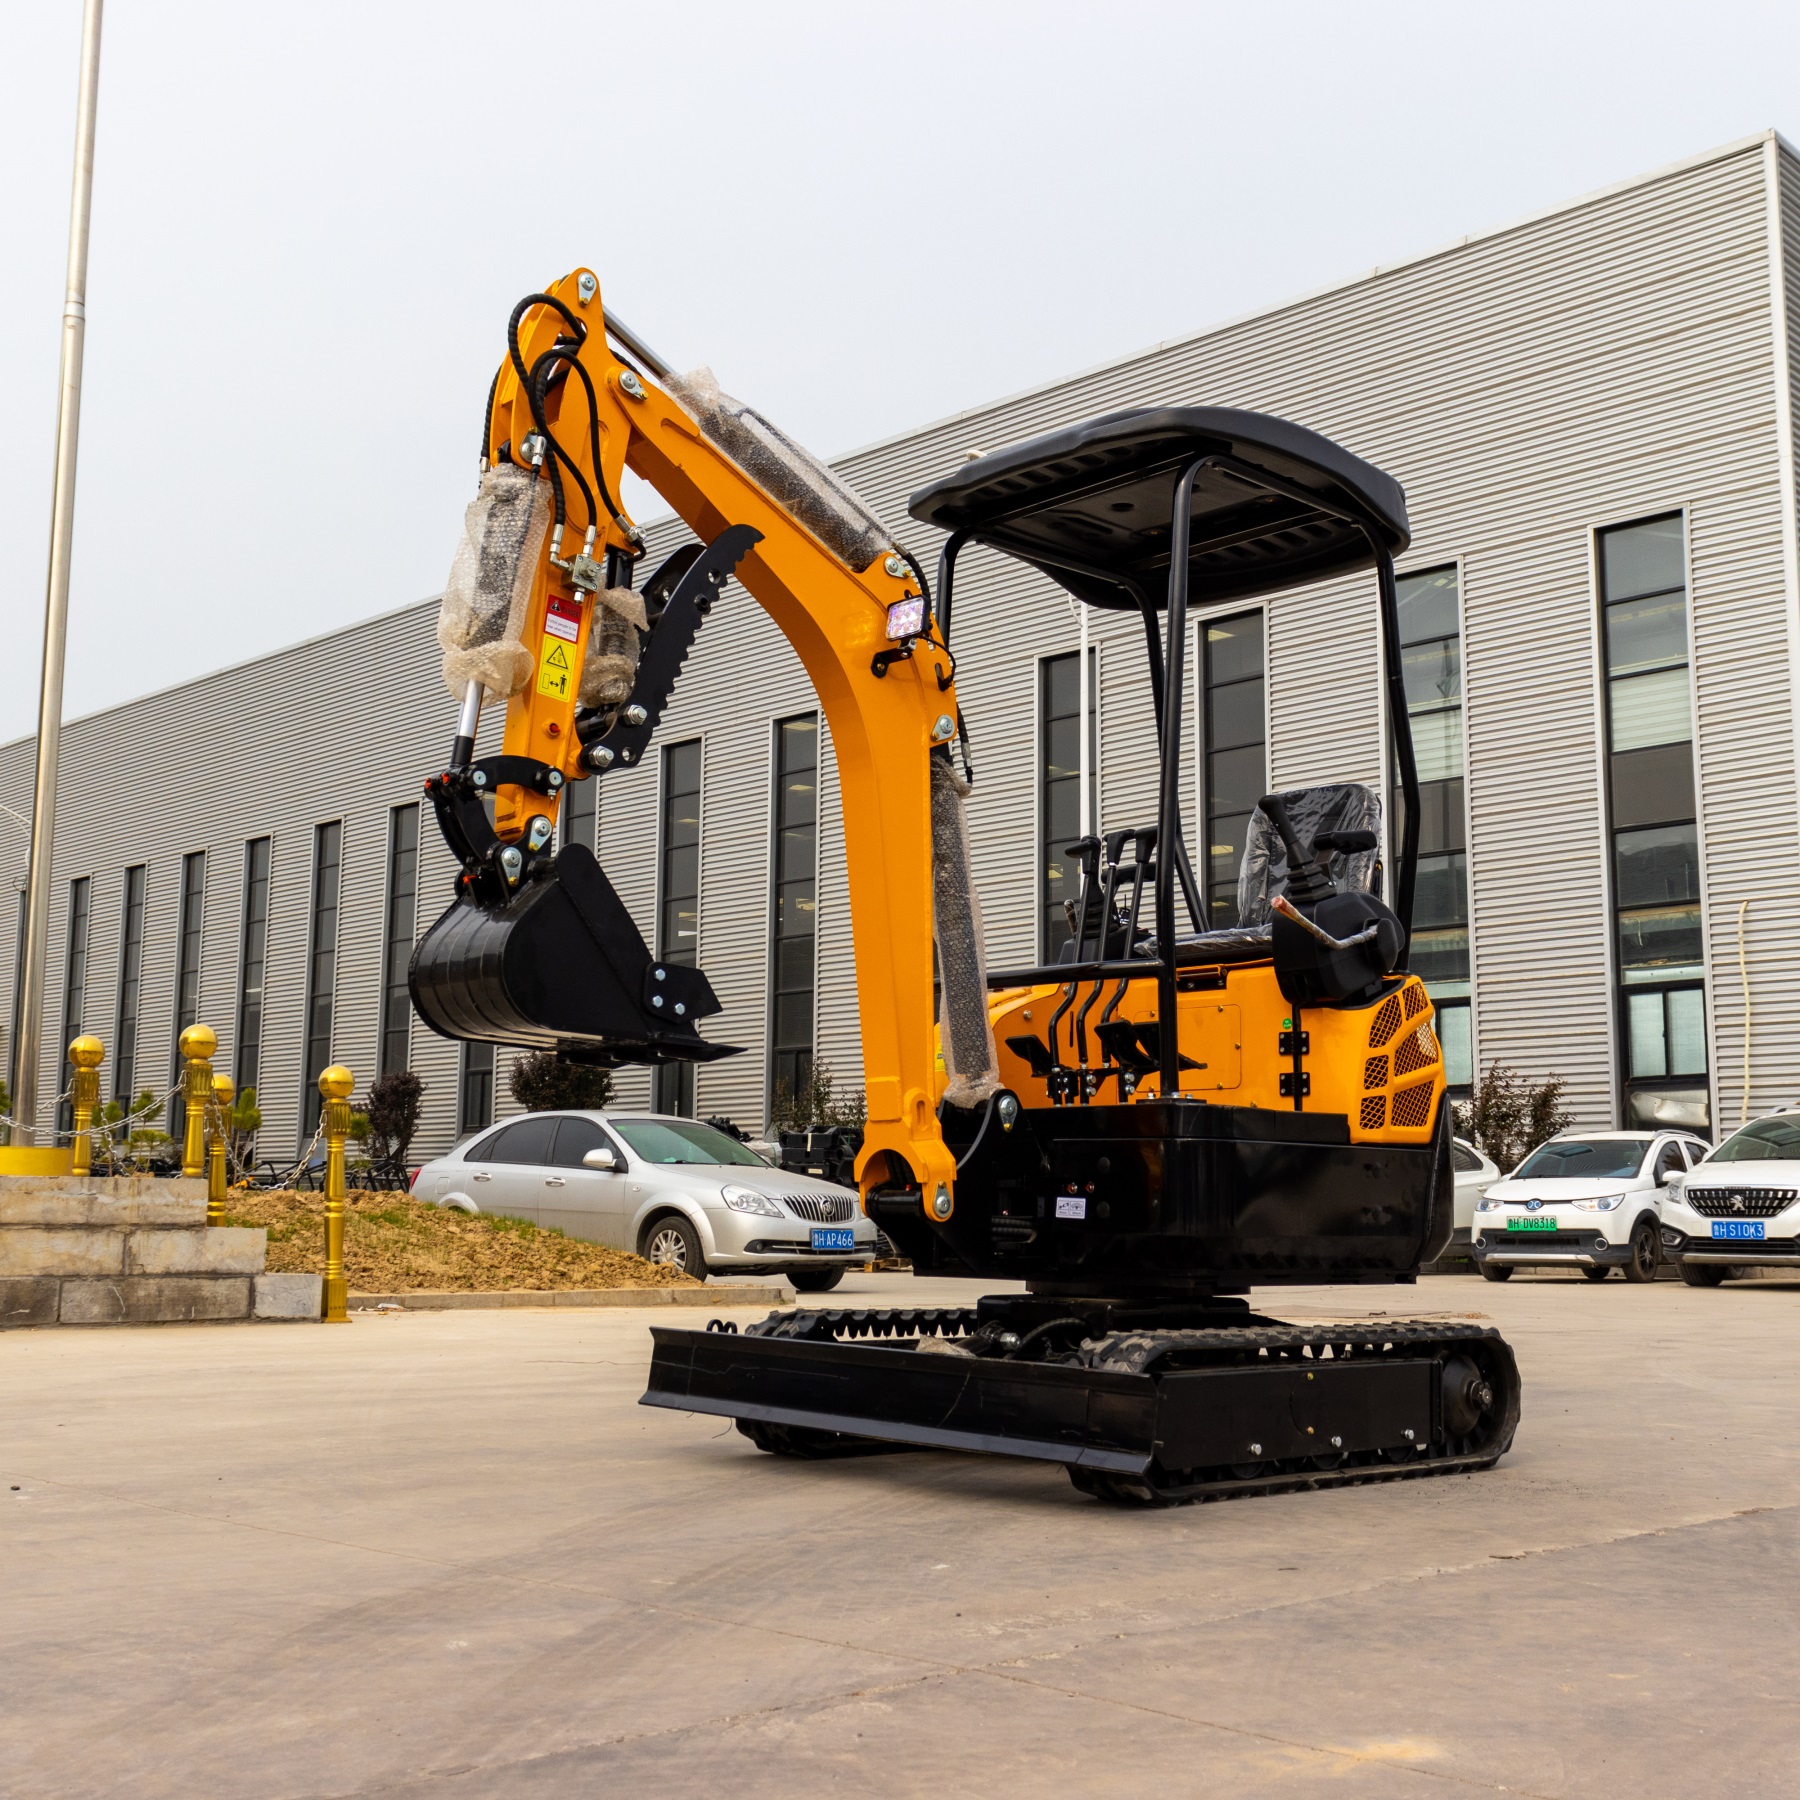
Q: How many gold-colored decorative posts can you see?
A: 4